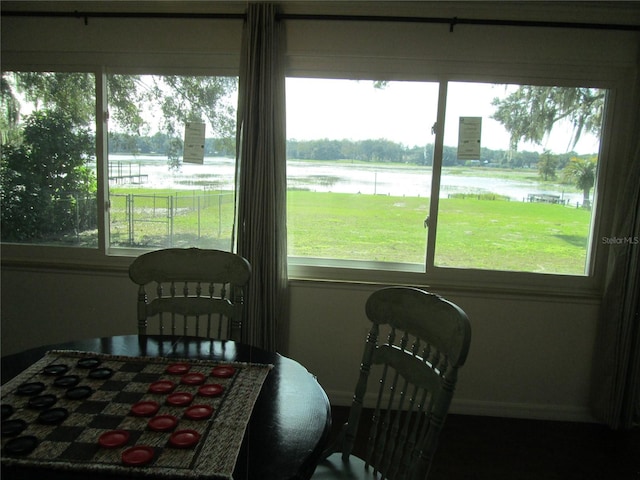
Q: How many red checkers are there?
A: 12